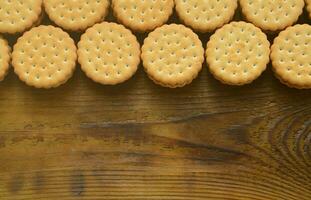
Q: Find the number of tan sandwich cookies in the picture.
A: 12